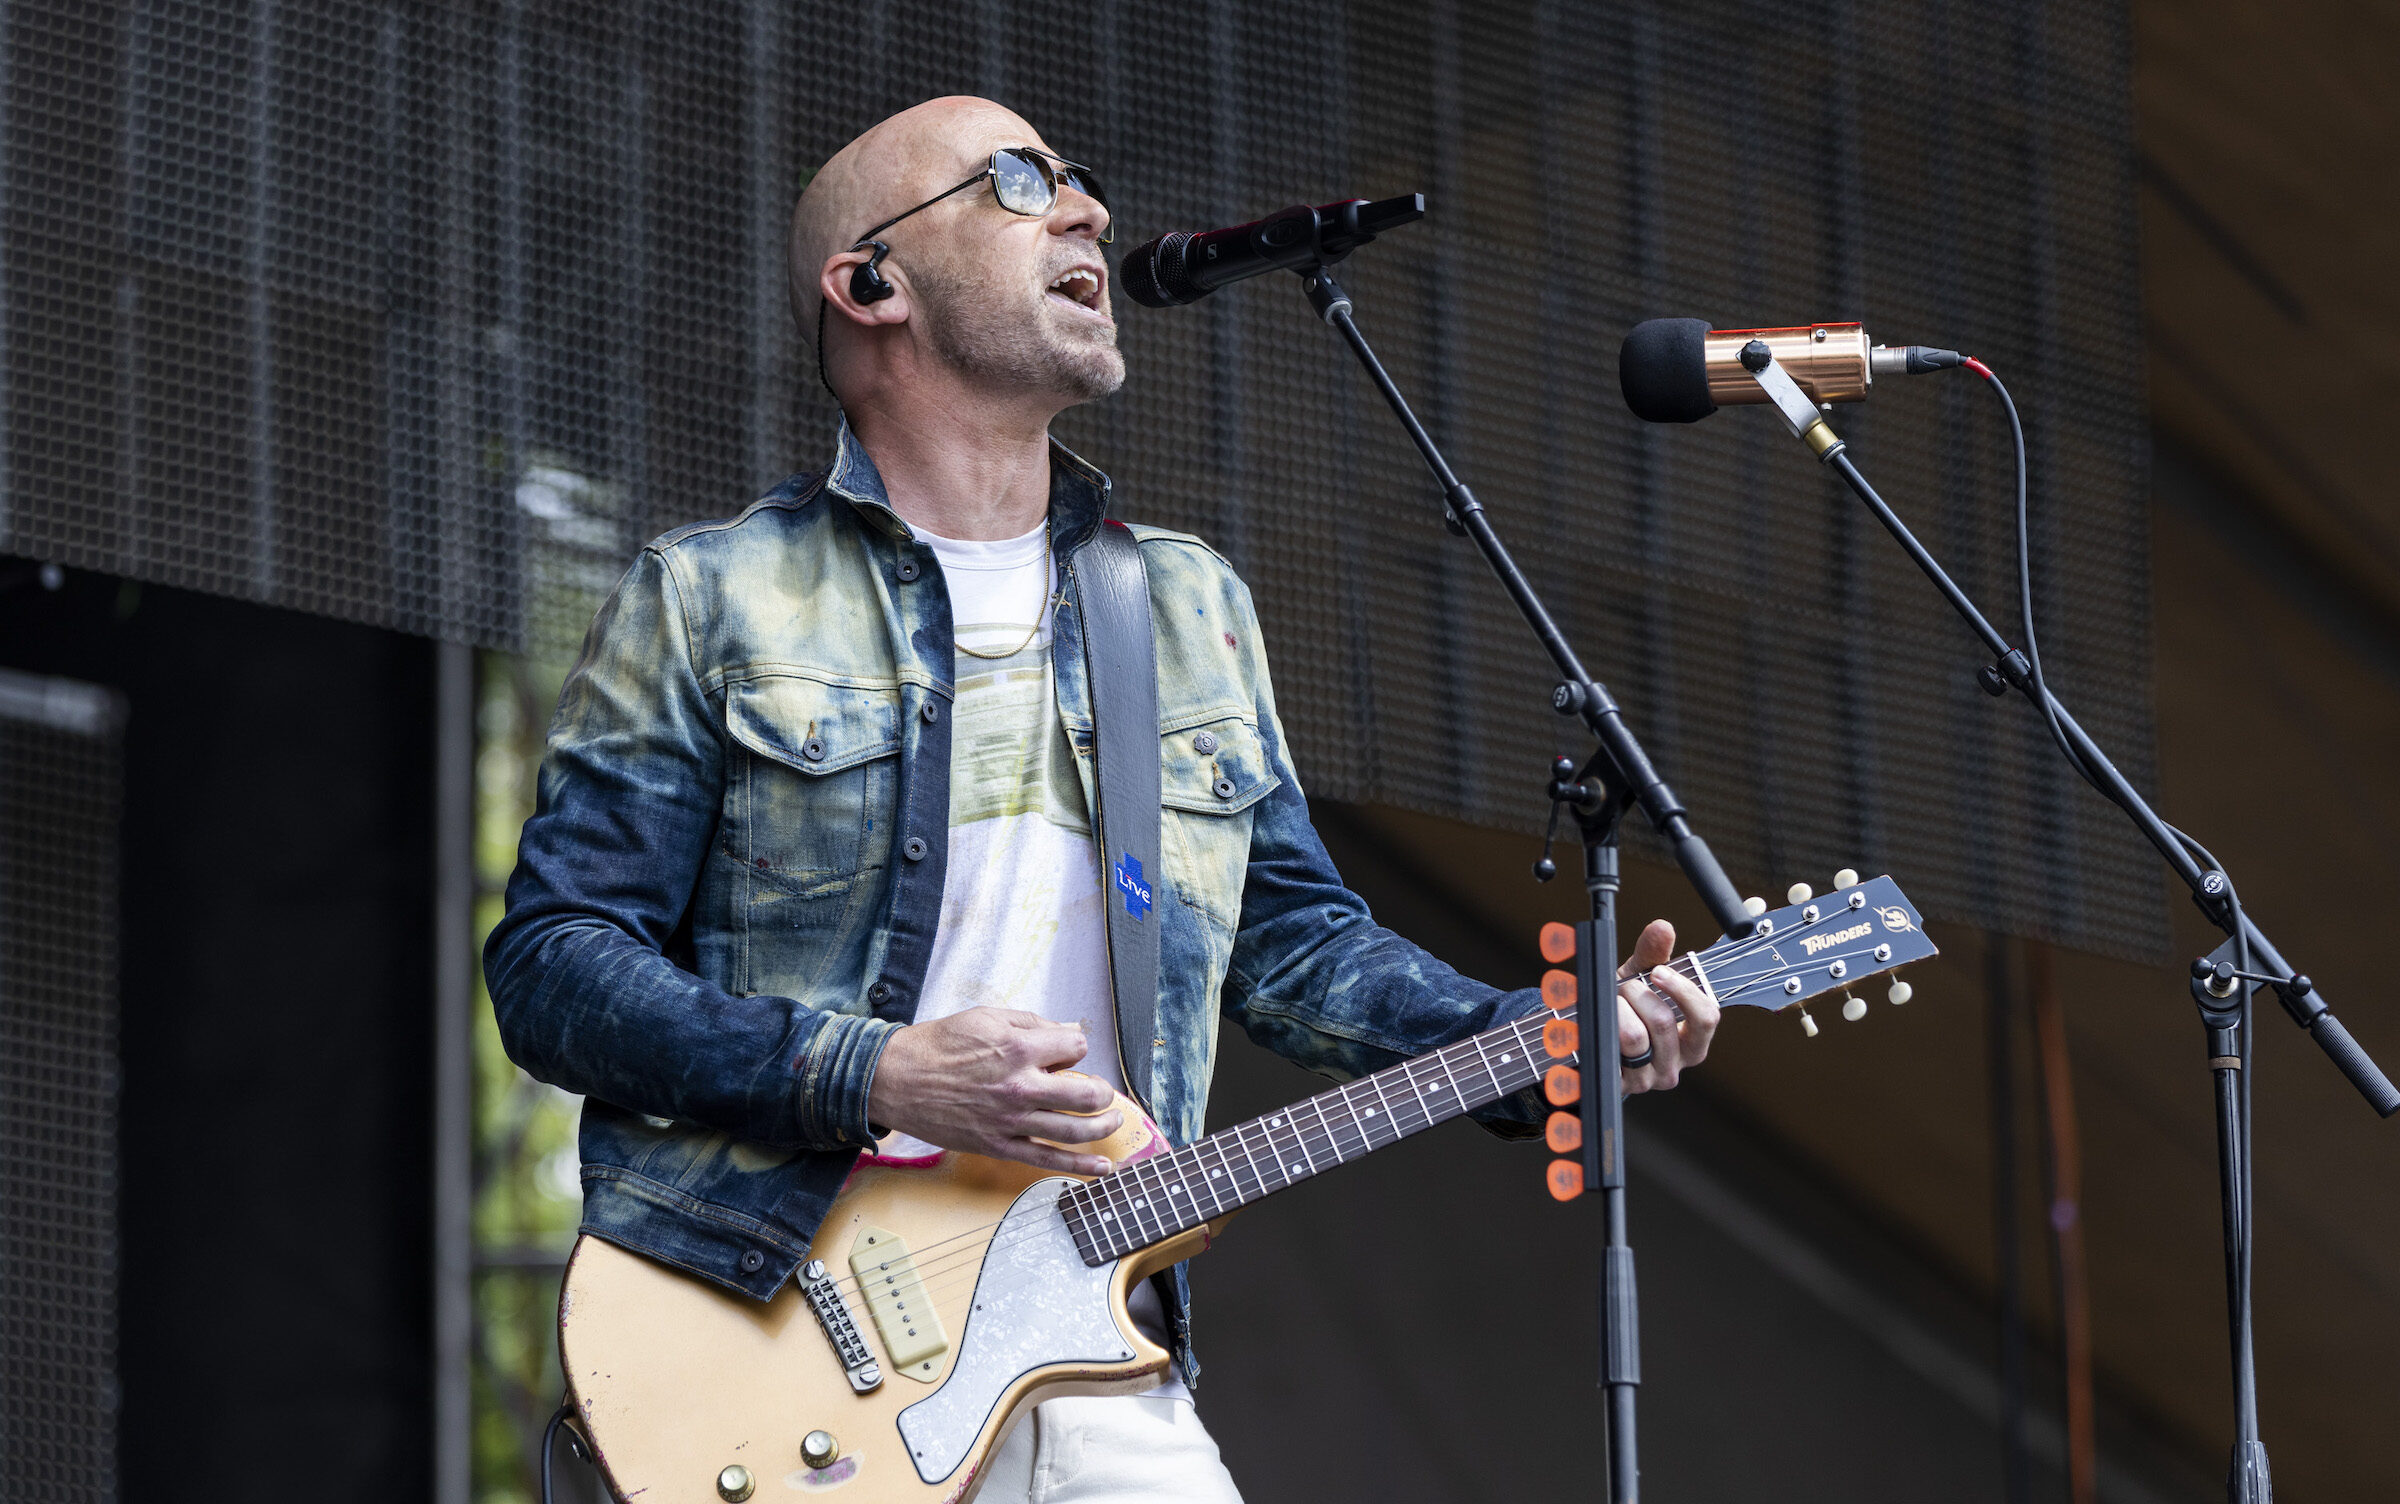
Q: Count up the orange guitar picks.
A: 6